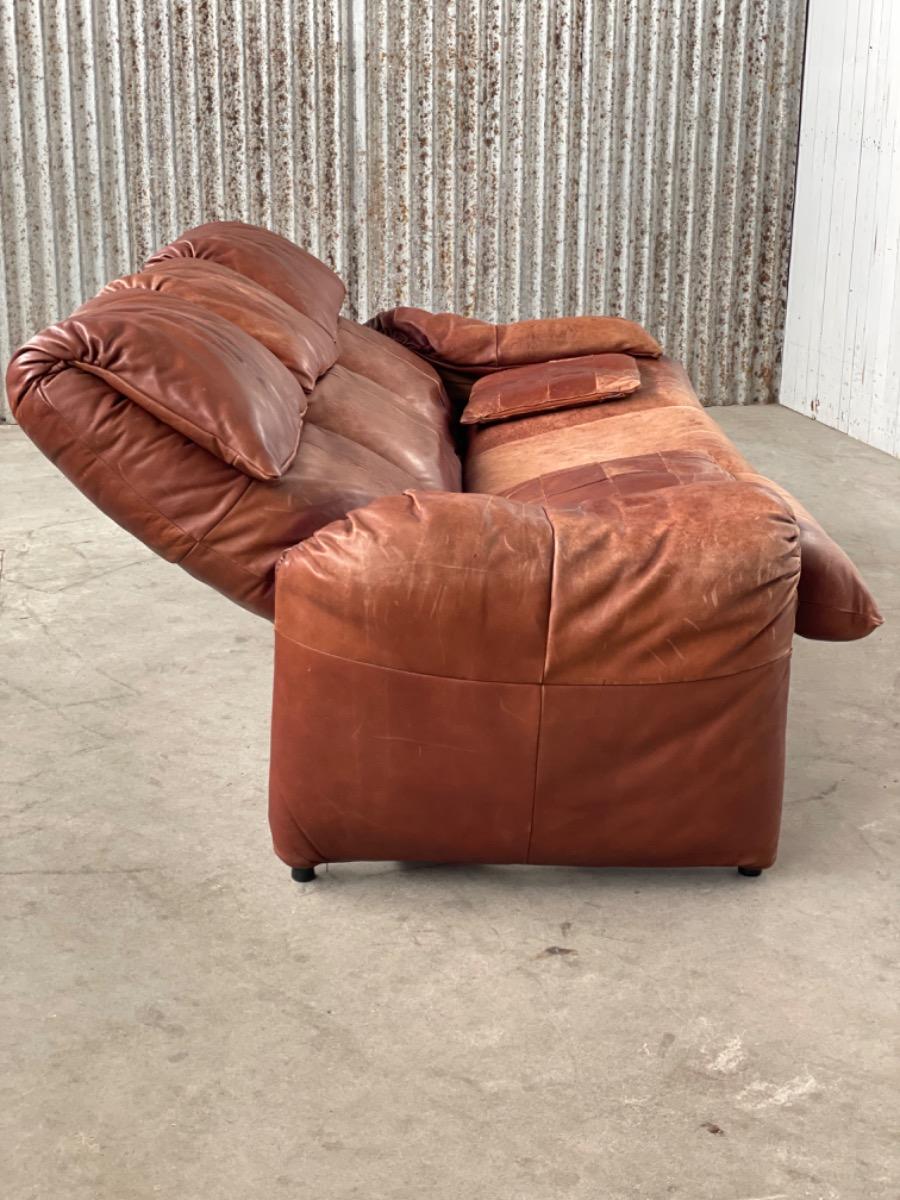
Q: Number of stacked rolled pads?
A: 3